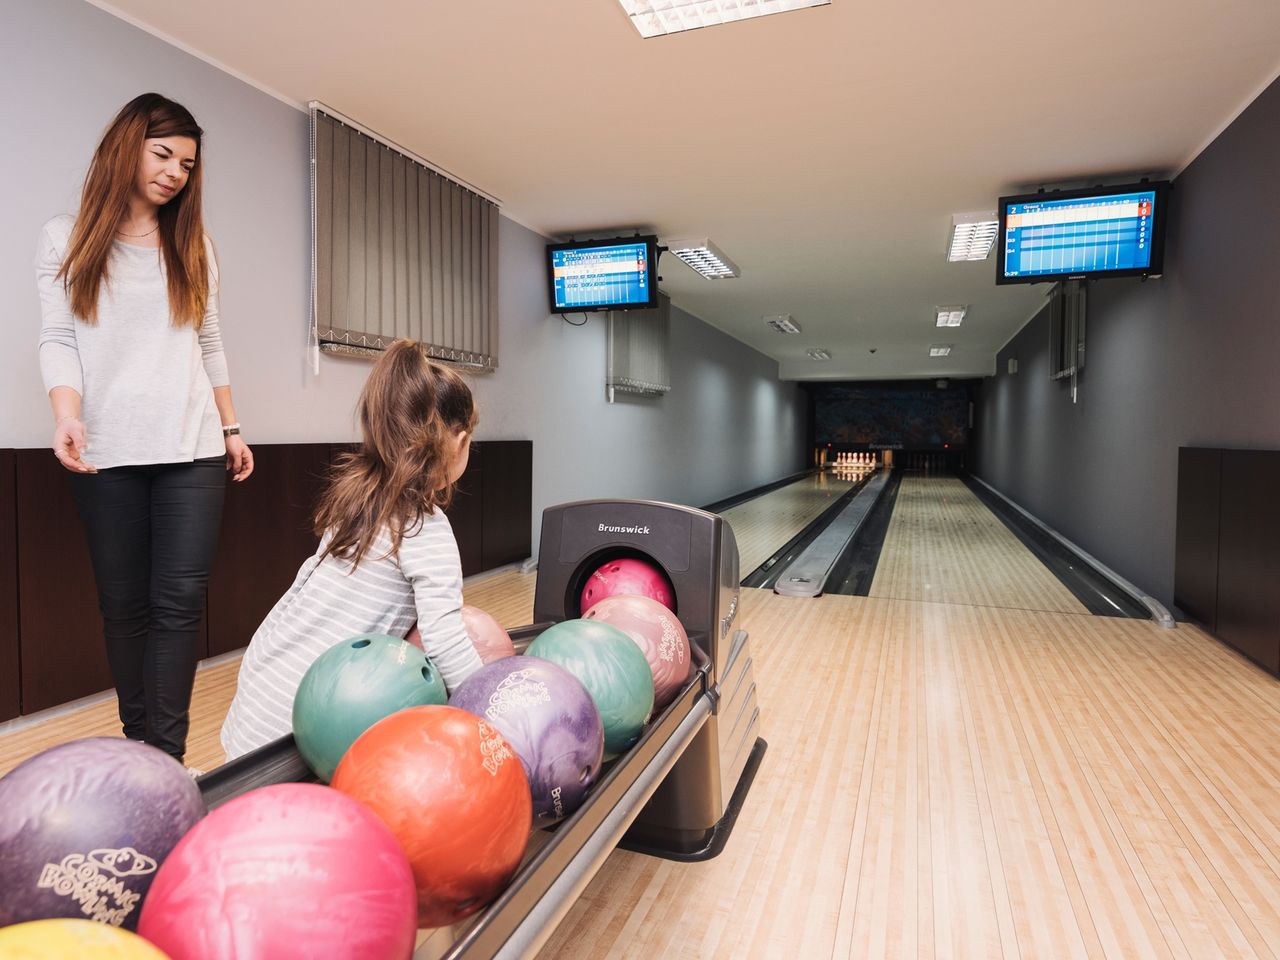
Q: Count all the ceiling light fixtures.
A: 7